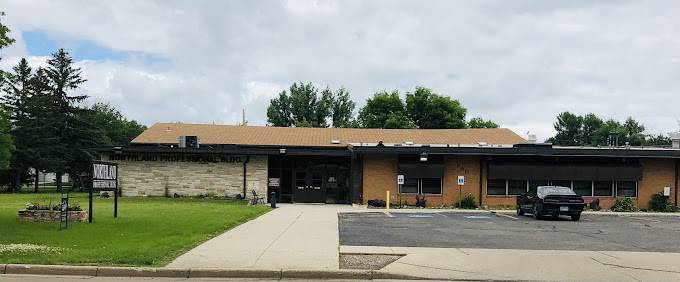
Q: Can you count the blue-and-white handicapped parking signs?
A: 2